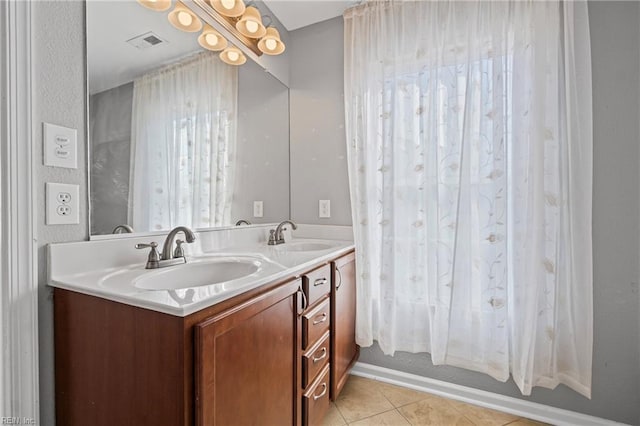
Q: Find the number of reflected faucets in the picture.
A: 2